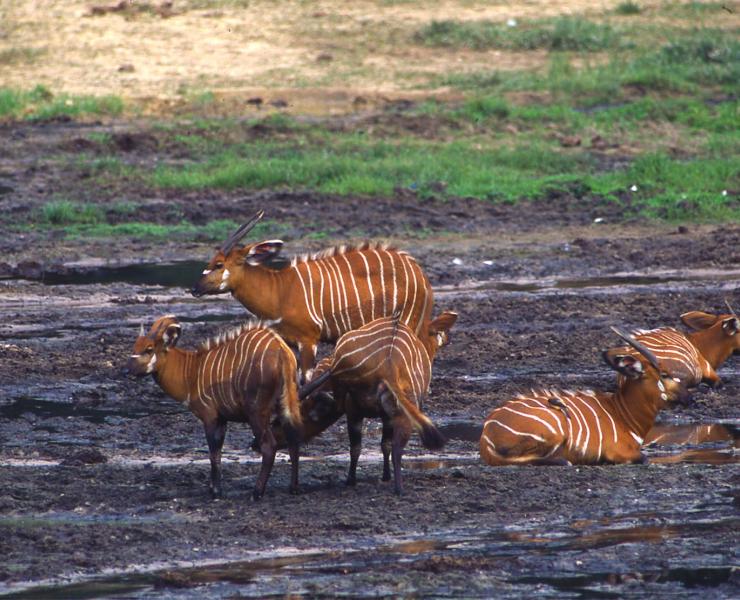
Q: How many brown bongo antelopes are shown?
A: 6